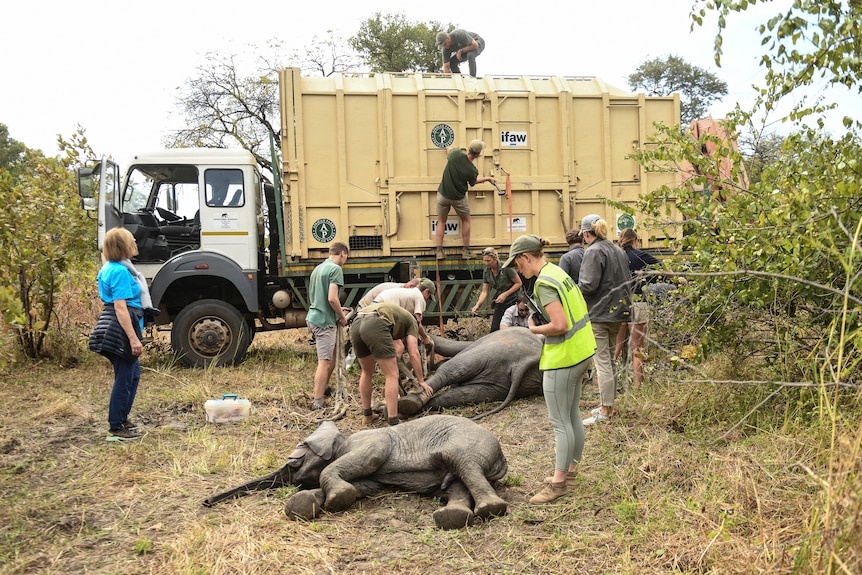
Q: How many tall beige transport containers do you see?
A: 1